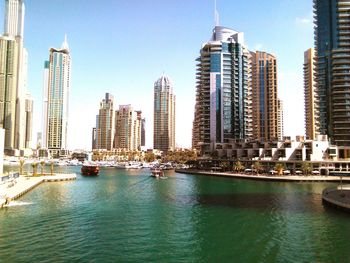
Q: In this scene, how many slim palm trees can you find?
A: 4